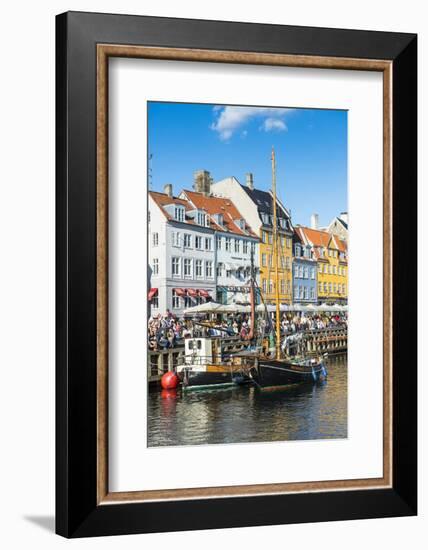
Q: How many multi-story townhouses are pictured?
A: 5